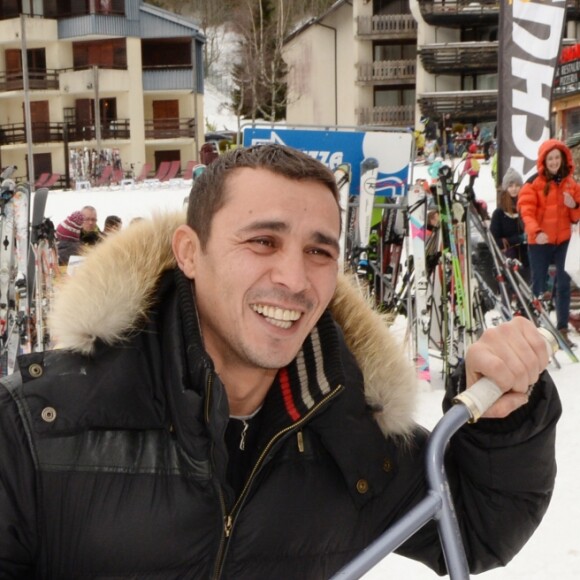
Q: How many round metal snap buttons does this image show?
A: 4